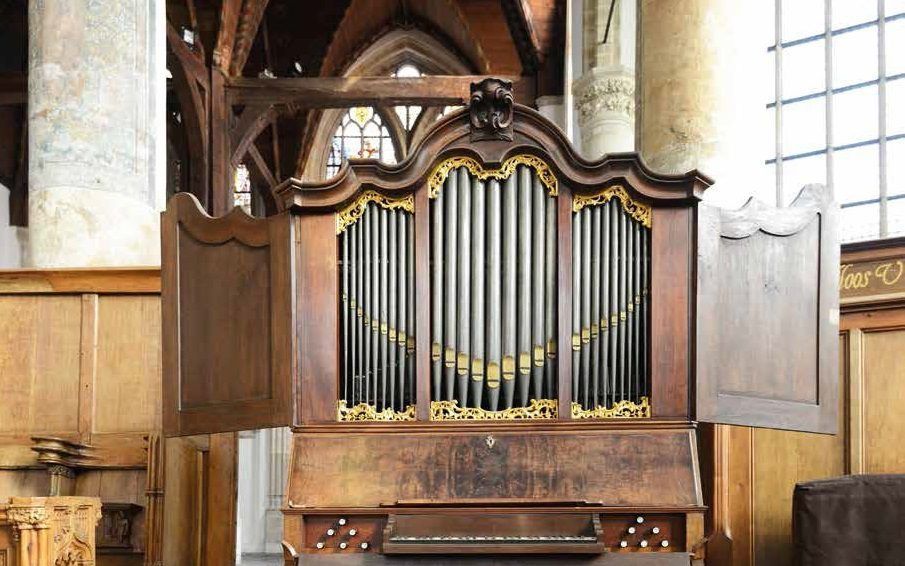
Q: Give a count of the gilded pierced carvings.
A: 6